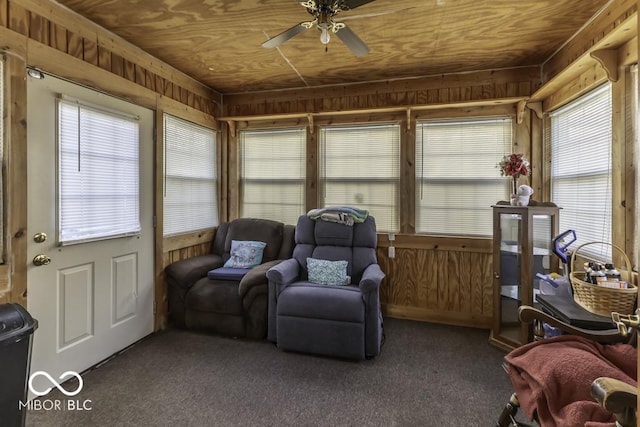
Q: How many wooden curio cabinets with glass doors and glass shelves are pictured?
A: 1